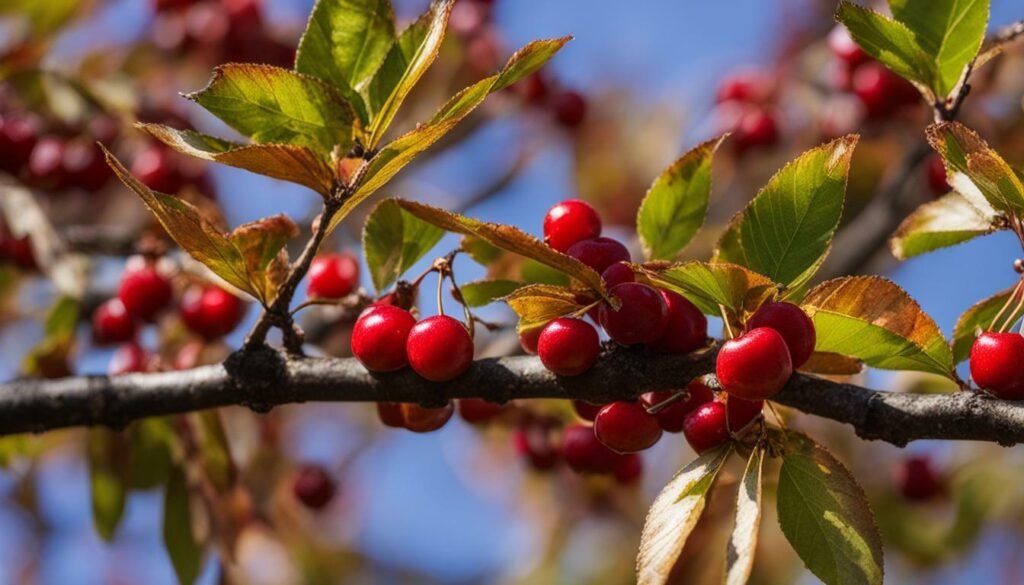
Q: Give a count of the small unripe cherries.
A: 0